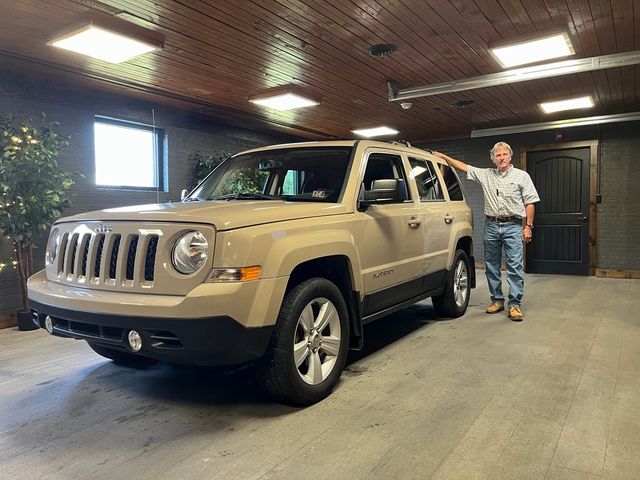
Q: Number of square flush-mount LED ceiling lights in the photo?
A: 5